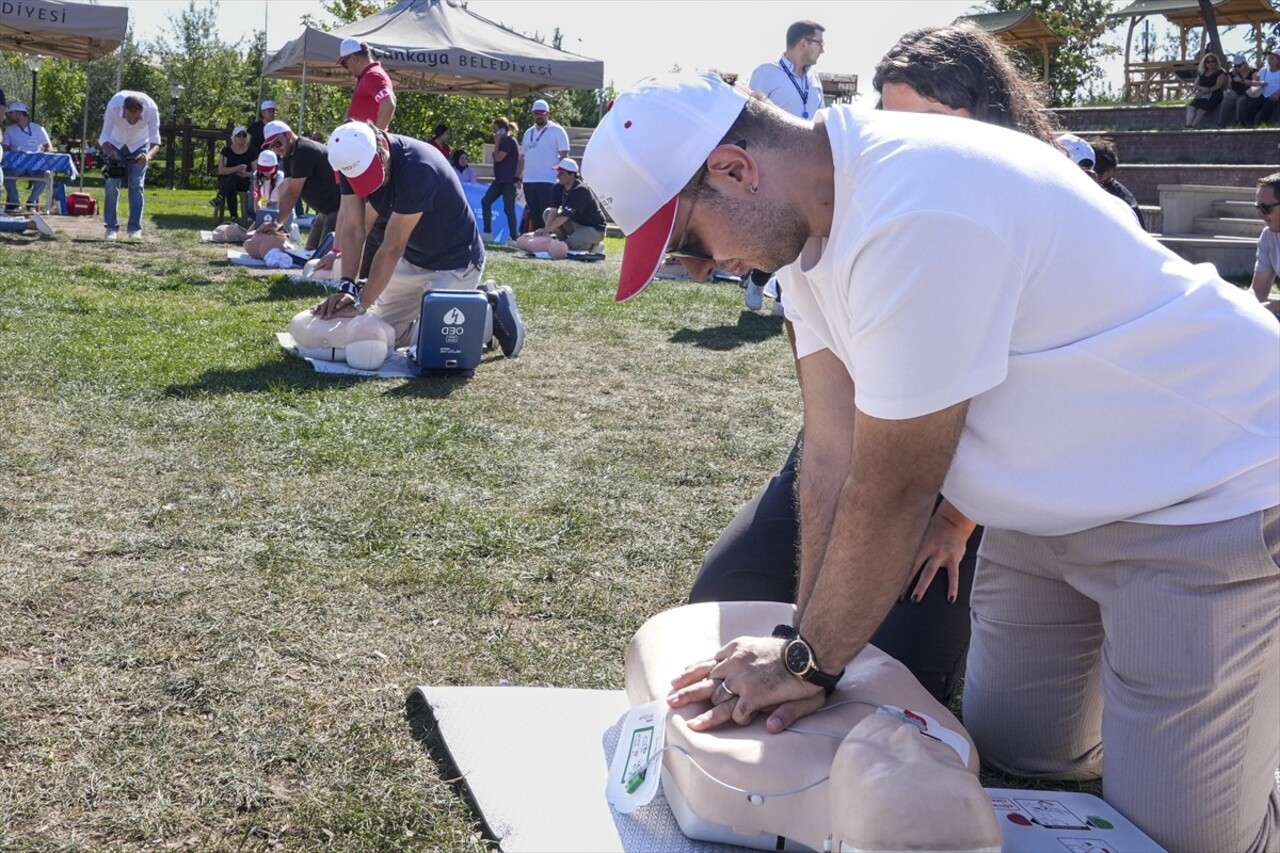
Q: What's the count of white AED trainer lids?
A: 1